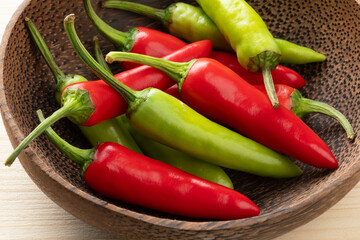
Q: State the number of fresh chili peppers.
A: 10